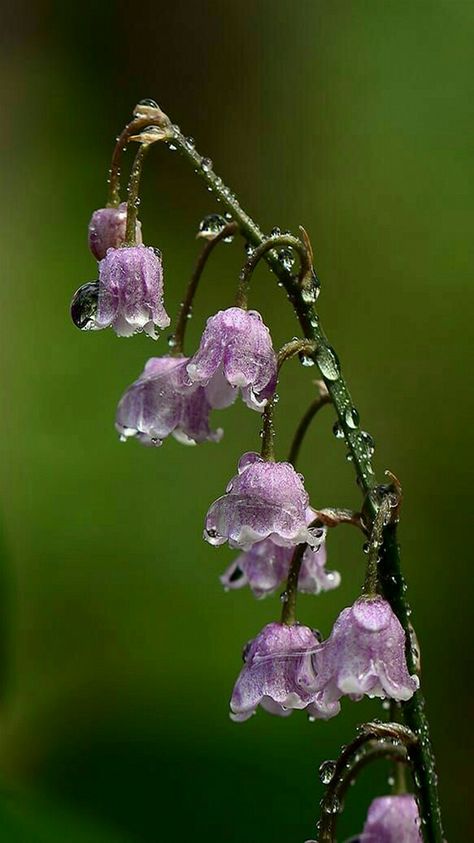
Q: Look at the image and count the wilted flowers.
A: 0